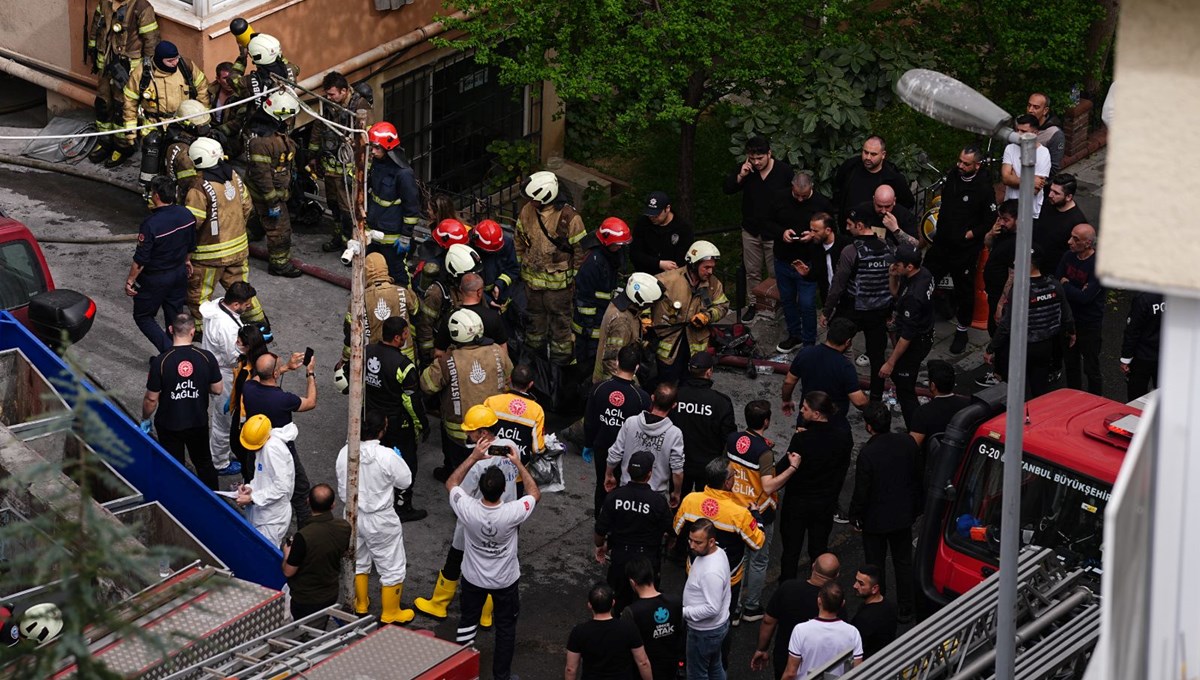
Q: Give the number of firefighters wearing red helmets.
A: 4